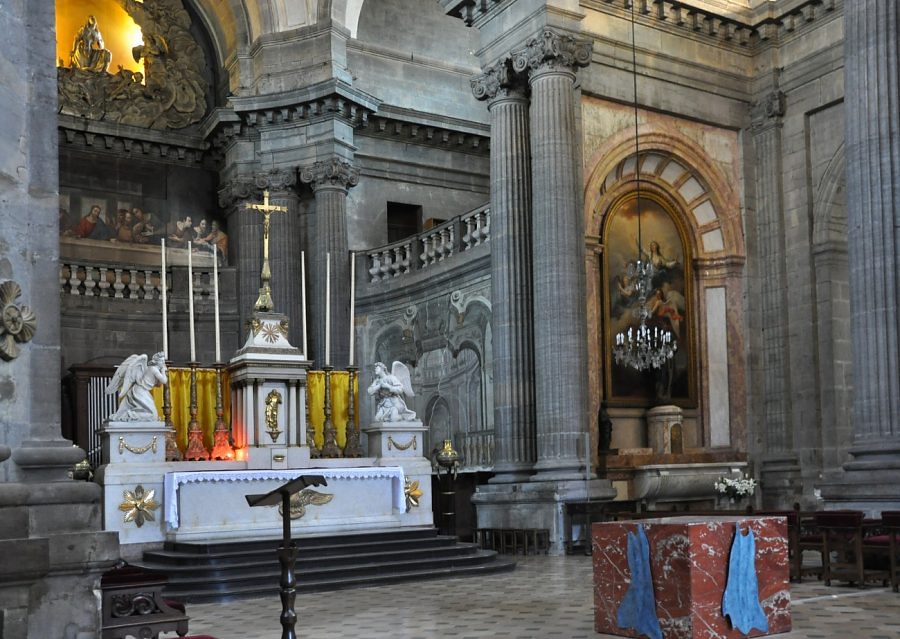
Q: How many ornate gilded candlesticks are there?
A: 6